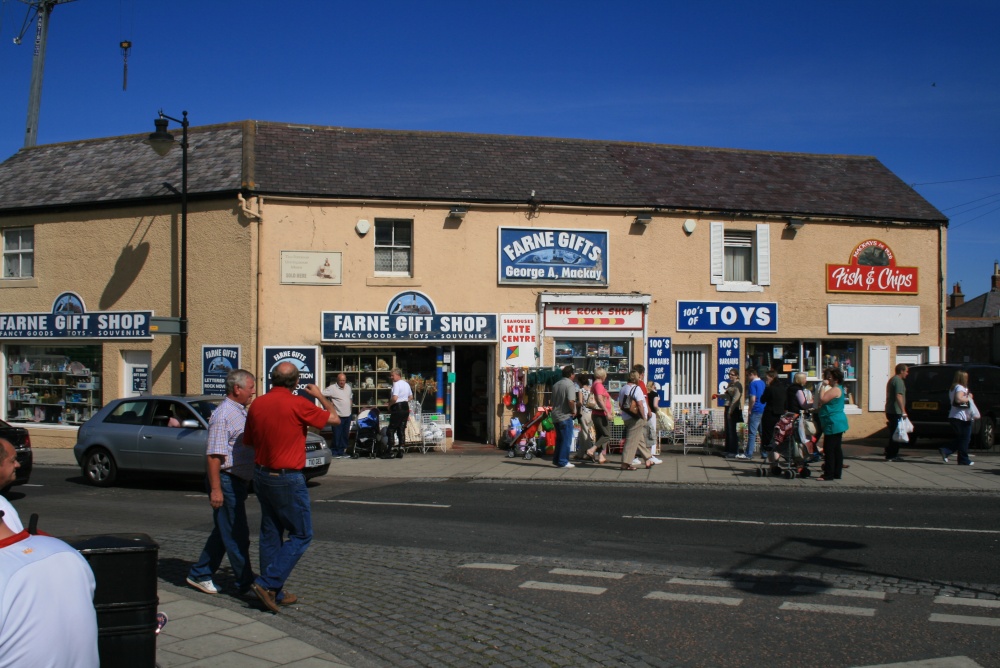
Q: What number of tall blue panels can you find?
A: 2